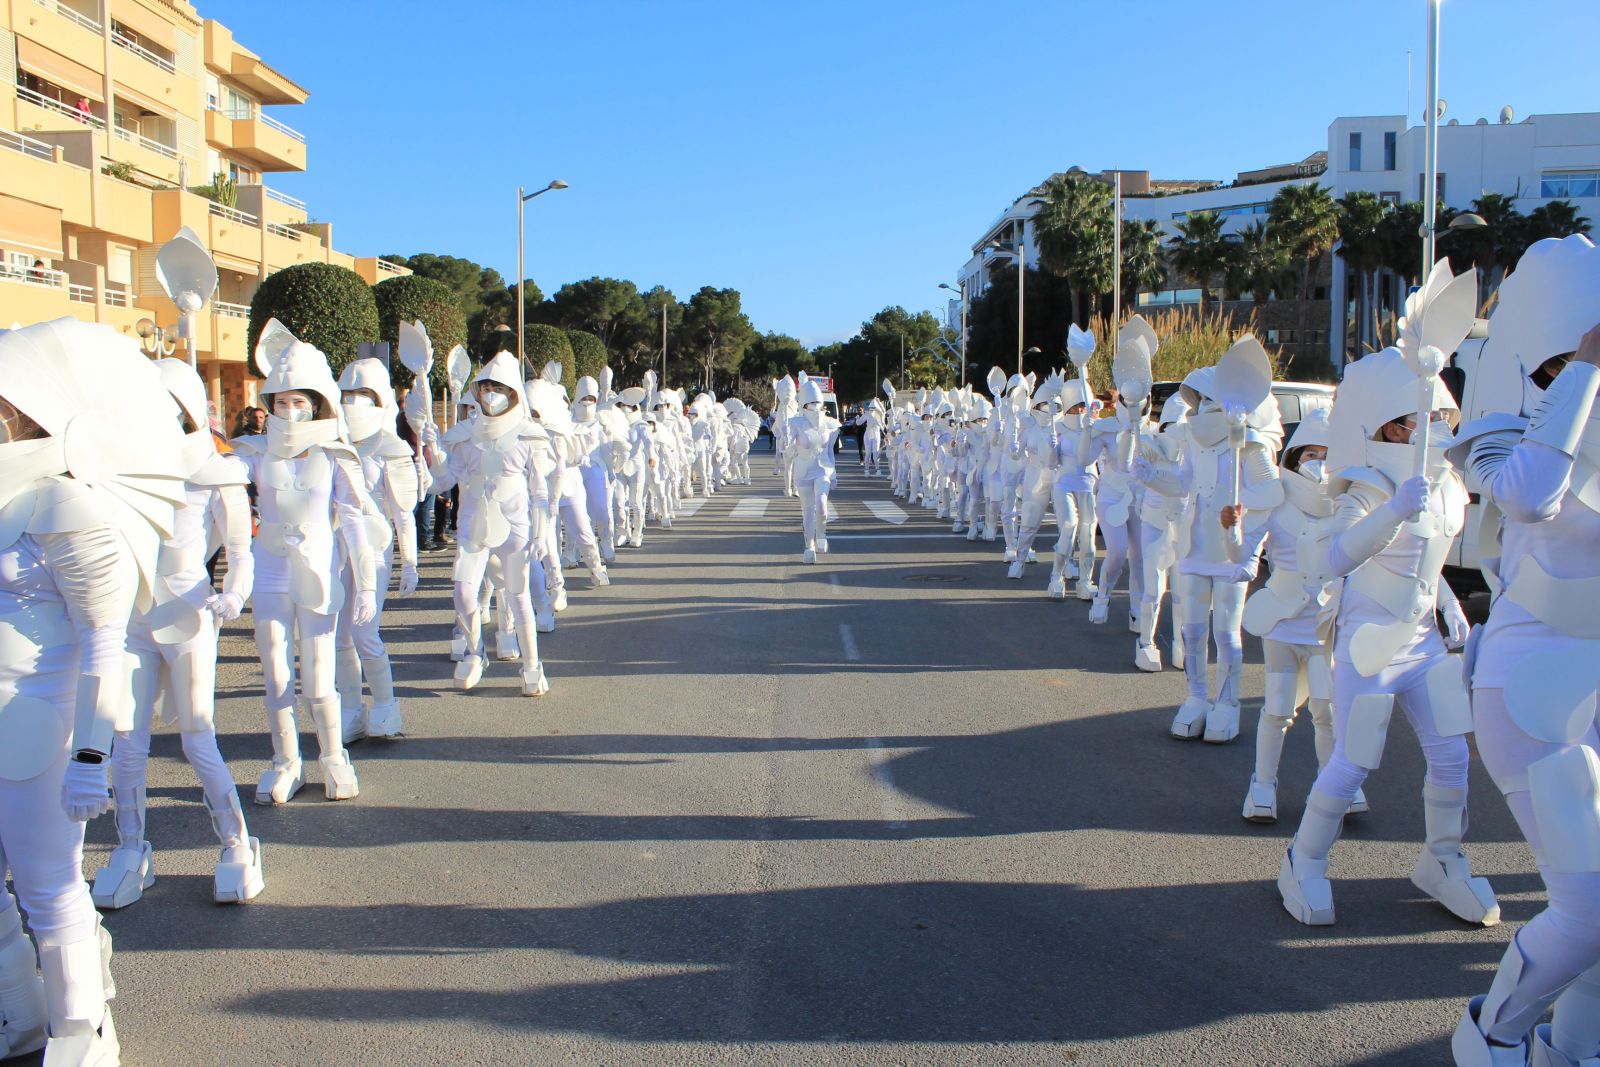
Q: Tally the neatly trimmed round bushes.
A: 4